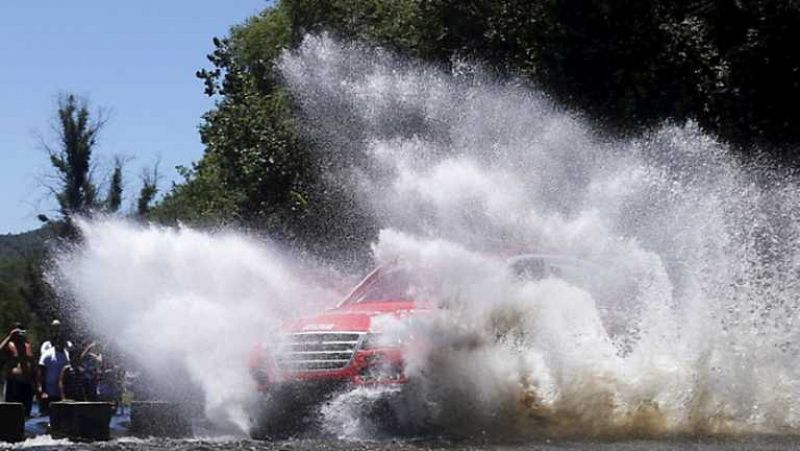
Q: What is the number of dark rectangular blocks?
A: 3